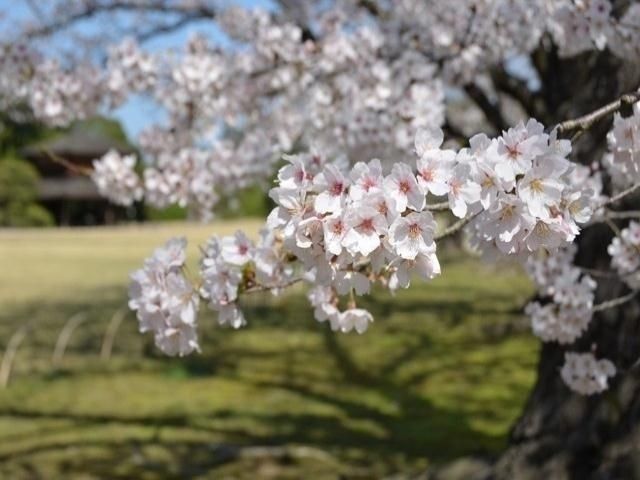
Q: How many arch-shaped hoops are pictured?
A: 3